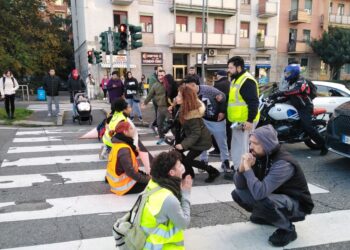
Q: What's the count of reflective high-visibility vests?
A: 4